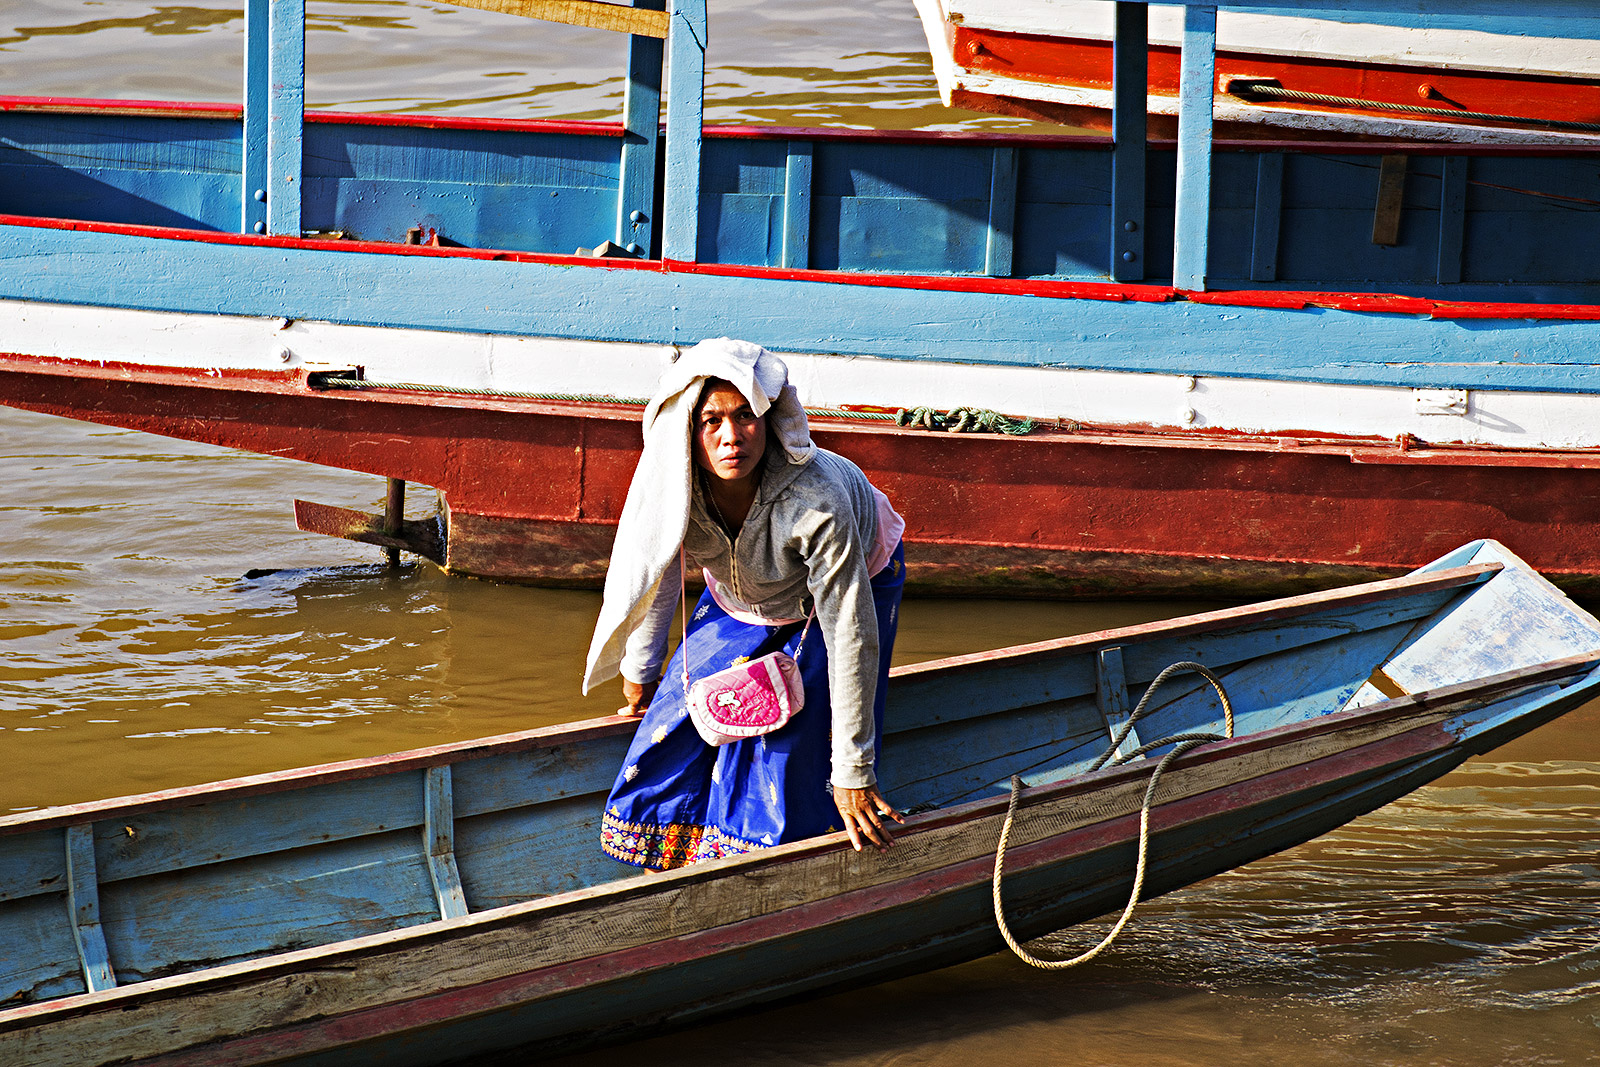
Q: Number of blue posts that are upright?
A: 6